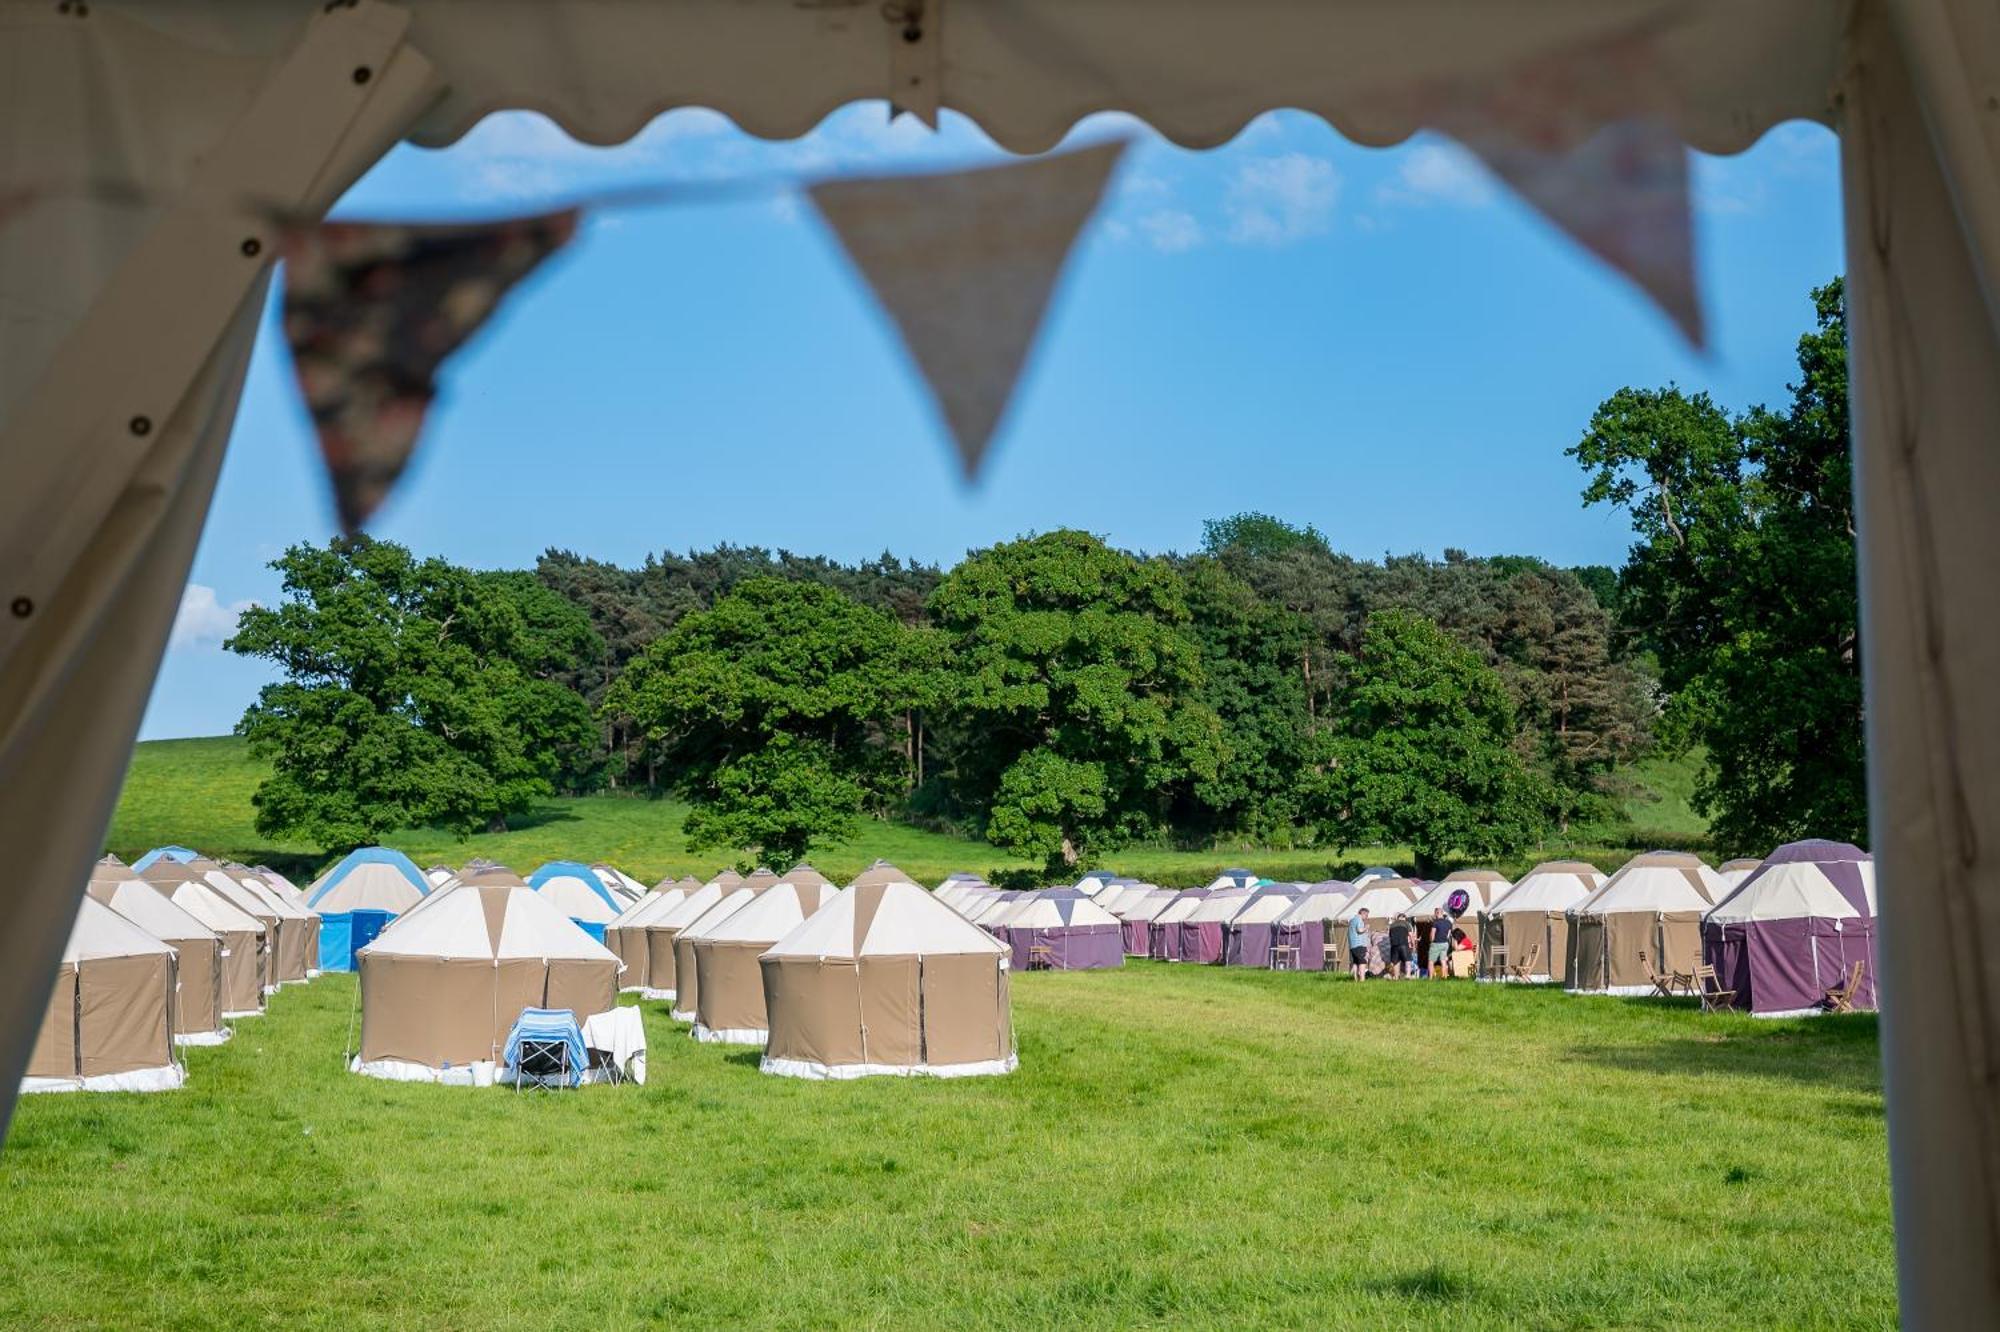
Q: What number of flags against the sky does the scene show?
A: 3